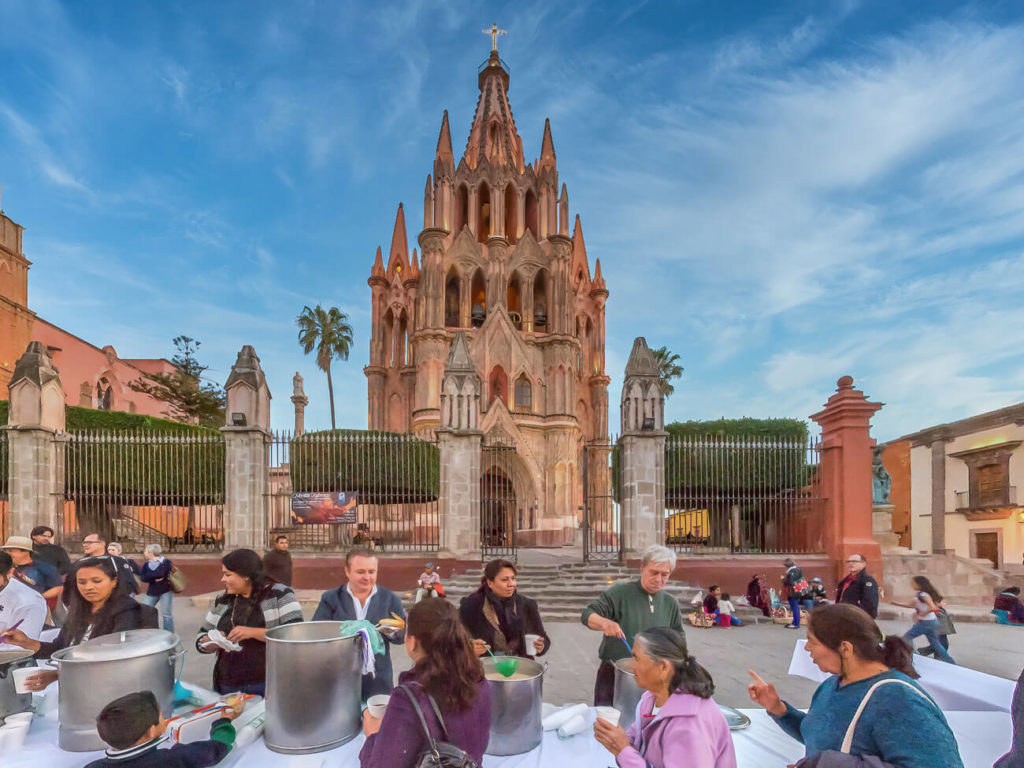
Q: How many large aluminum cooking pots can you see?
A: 5